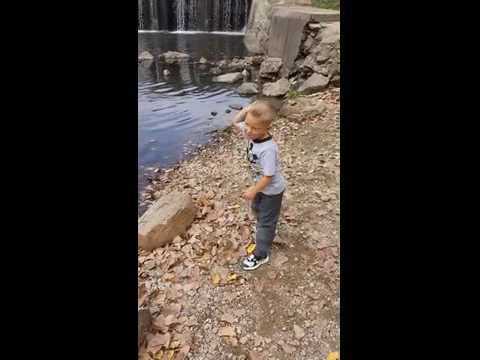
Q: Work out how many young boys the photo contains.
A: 1